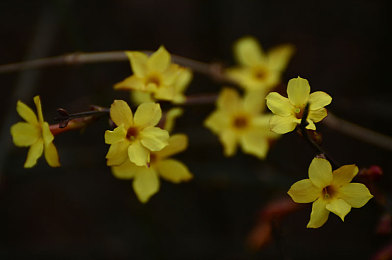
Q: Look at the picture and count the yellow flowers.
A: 8